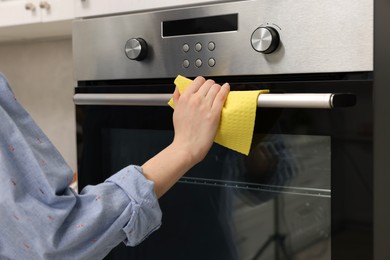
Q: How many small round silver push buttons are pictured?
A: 6